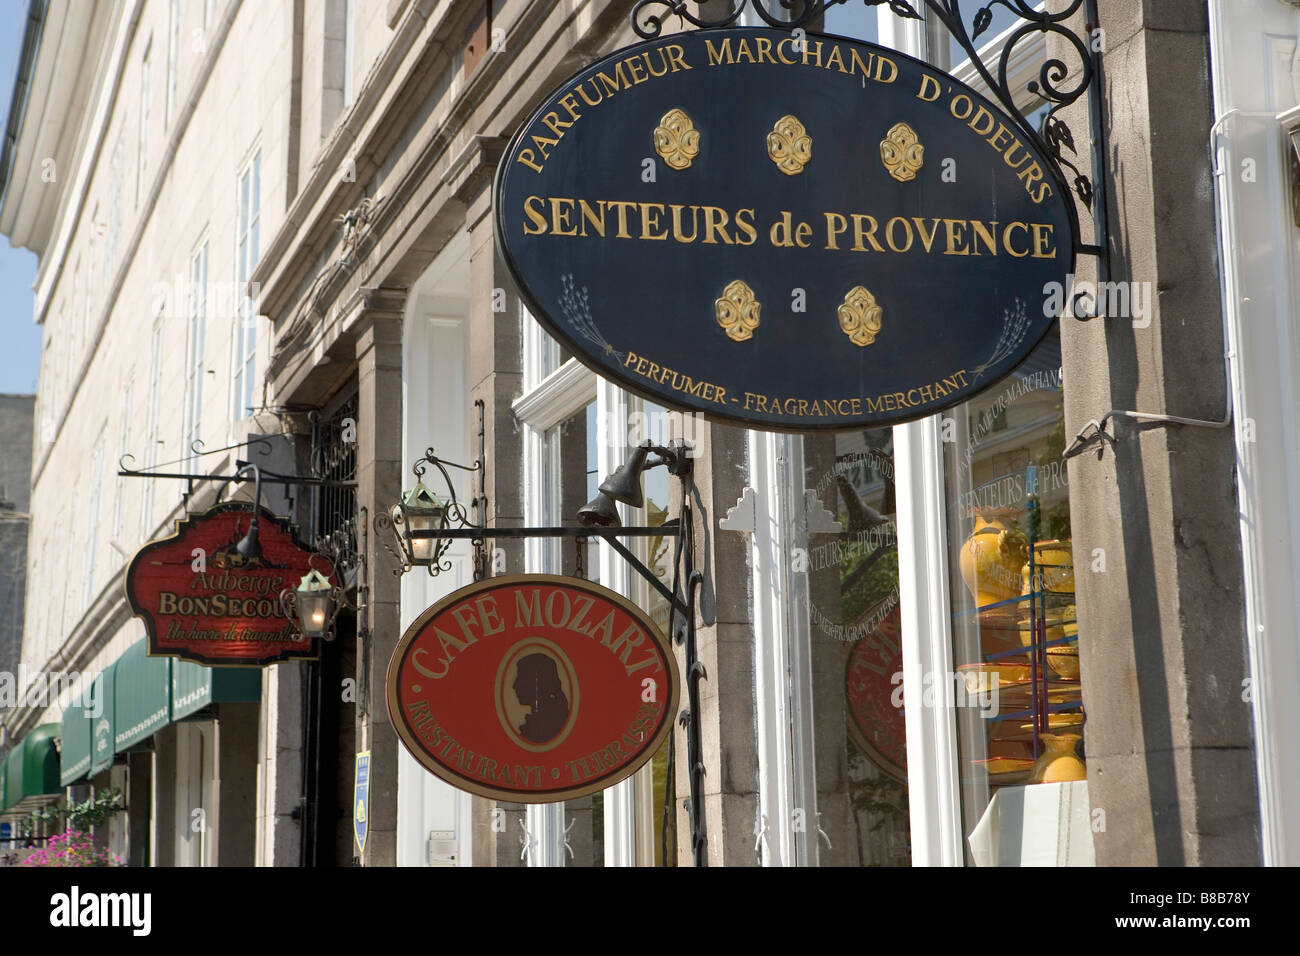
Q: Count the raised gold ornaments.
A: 5